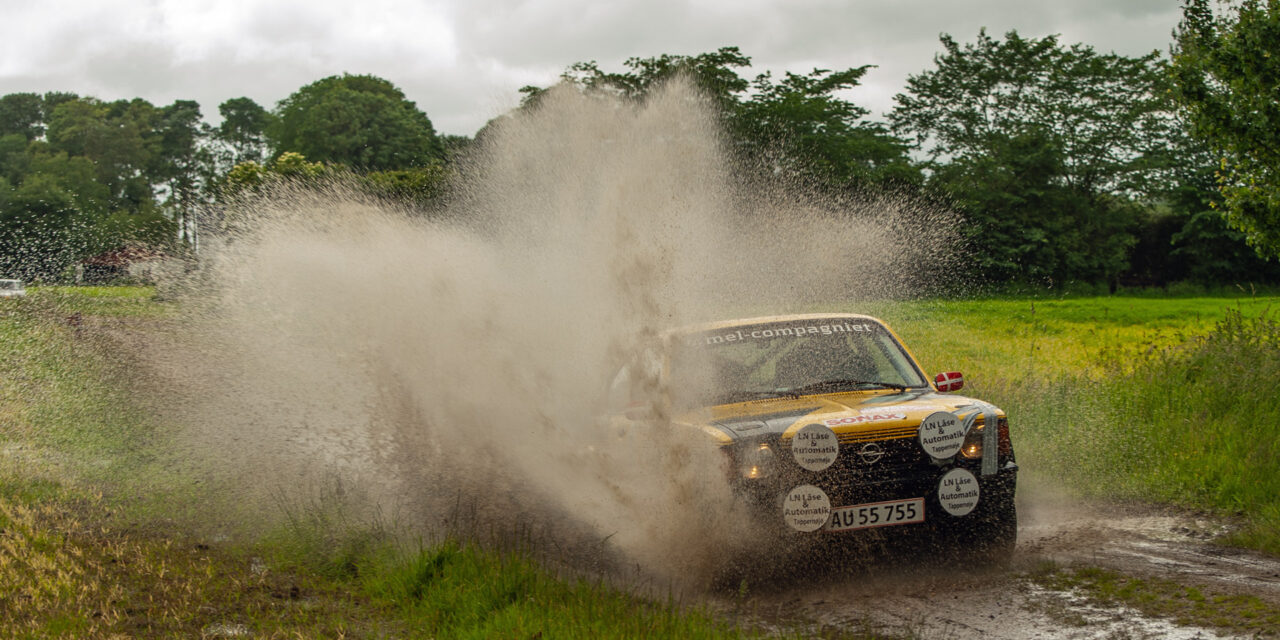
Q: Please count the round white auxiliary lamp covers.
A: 4